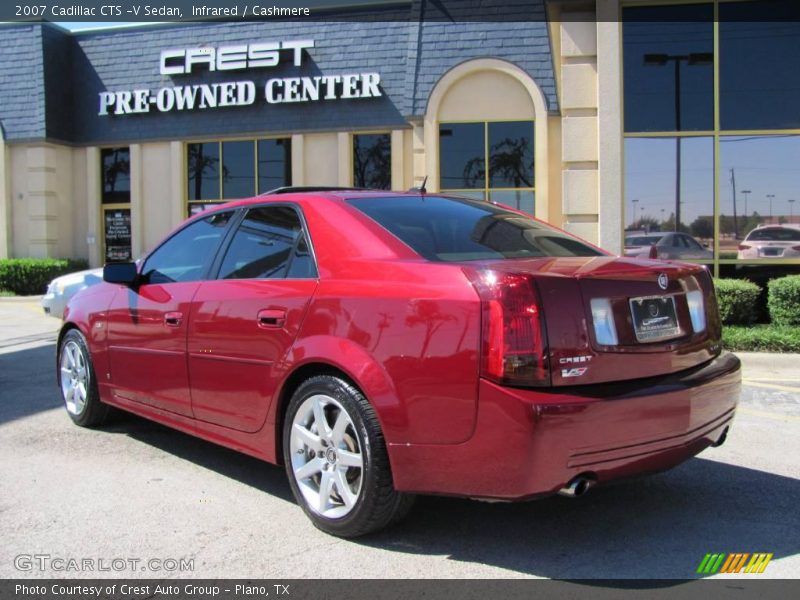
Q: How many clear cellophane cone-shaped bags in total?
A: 0